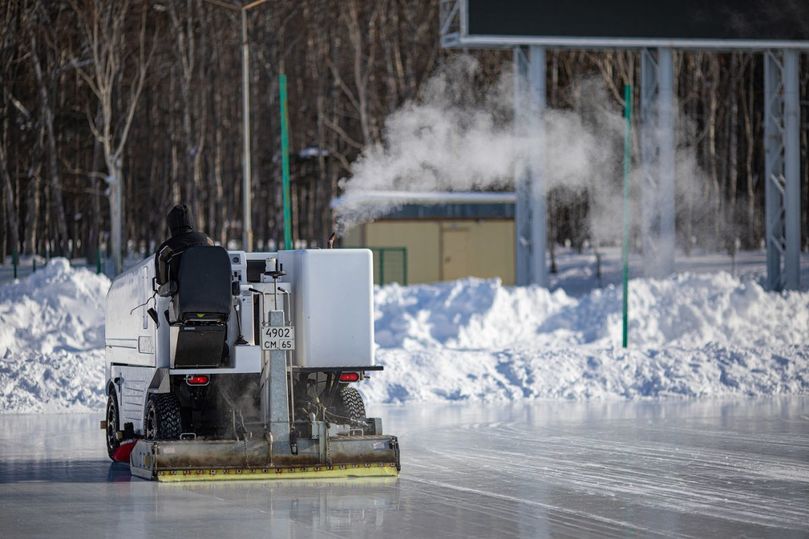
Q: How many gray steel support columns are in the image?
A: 3